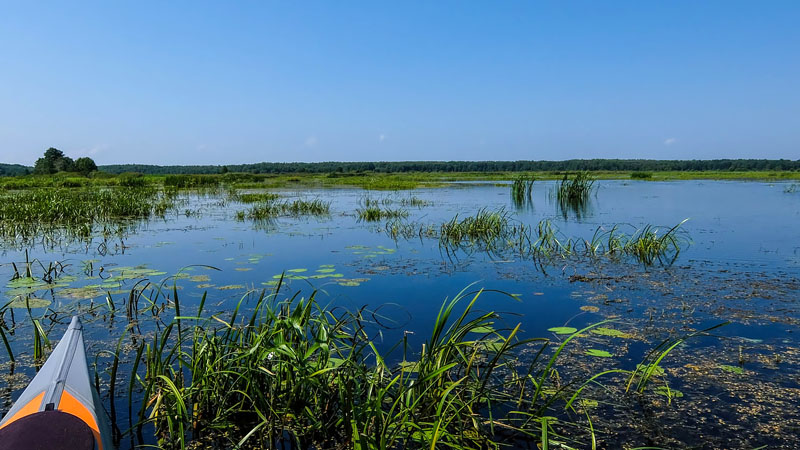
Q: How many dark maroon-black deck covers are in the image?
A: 1